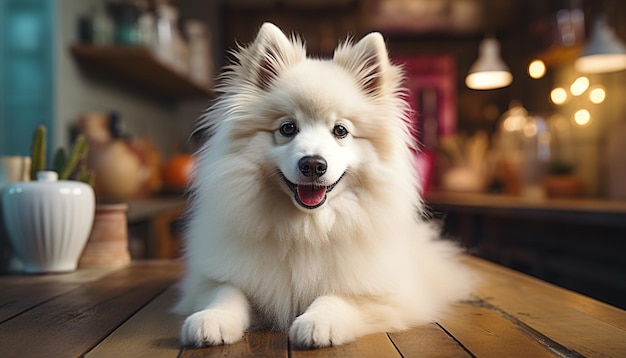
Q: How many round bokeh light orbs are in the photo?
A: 5